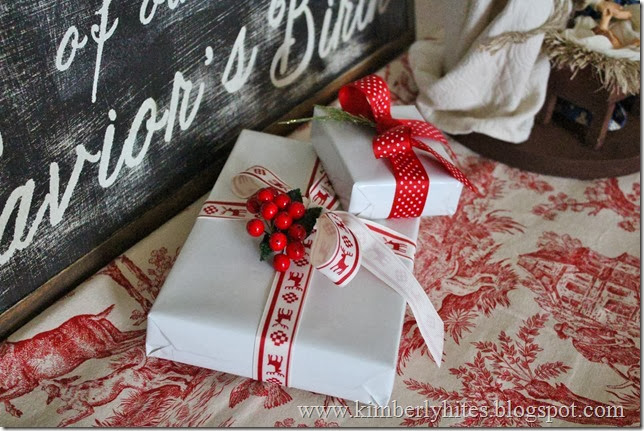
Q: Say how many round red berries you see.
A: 12